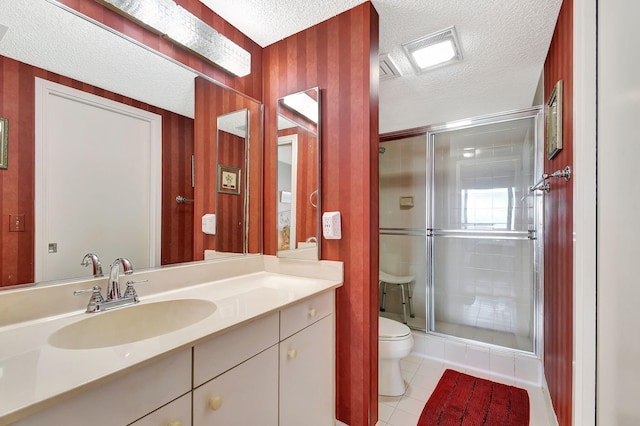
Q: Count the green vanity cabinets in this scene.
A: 0